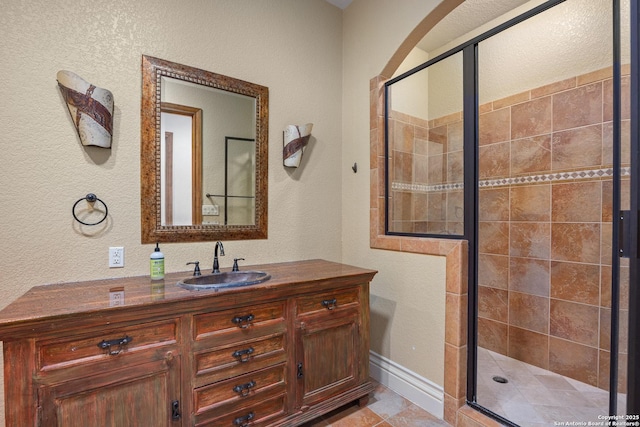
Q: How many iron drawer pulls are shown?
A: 6